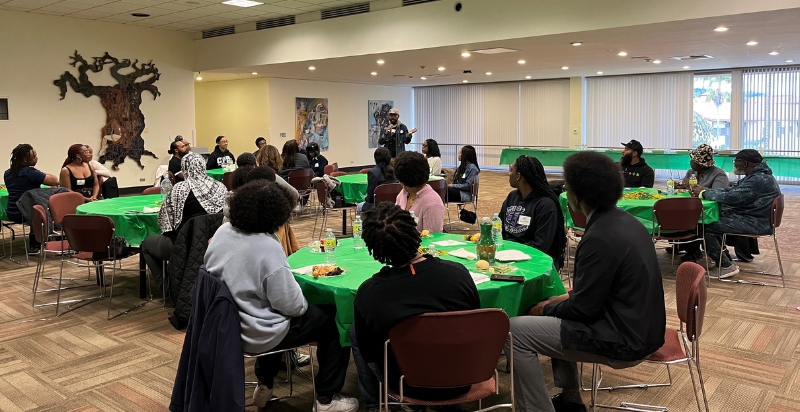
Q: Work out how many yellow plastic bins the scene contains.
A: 0